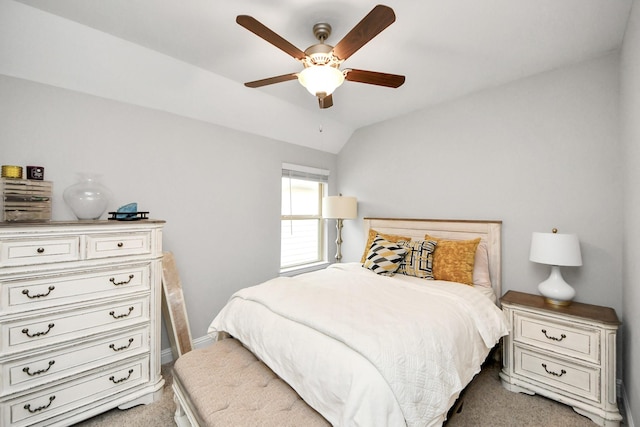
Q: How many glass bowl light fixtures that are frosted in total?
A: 1